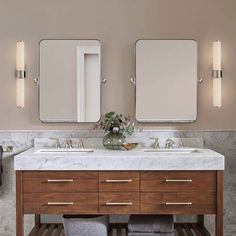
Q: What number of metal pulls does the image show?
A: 6